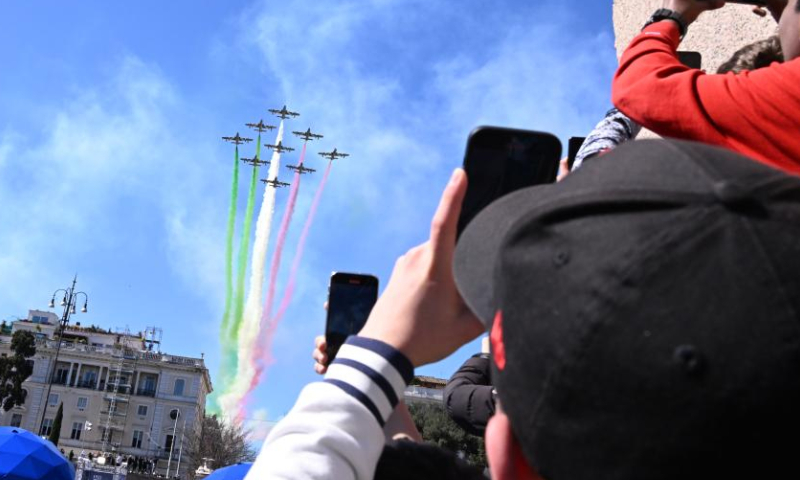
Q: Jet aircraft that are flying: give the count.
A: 9